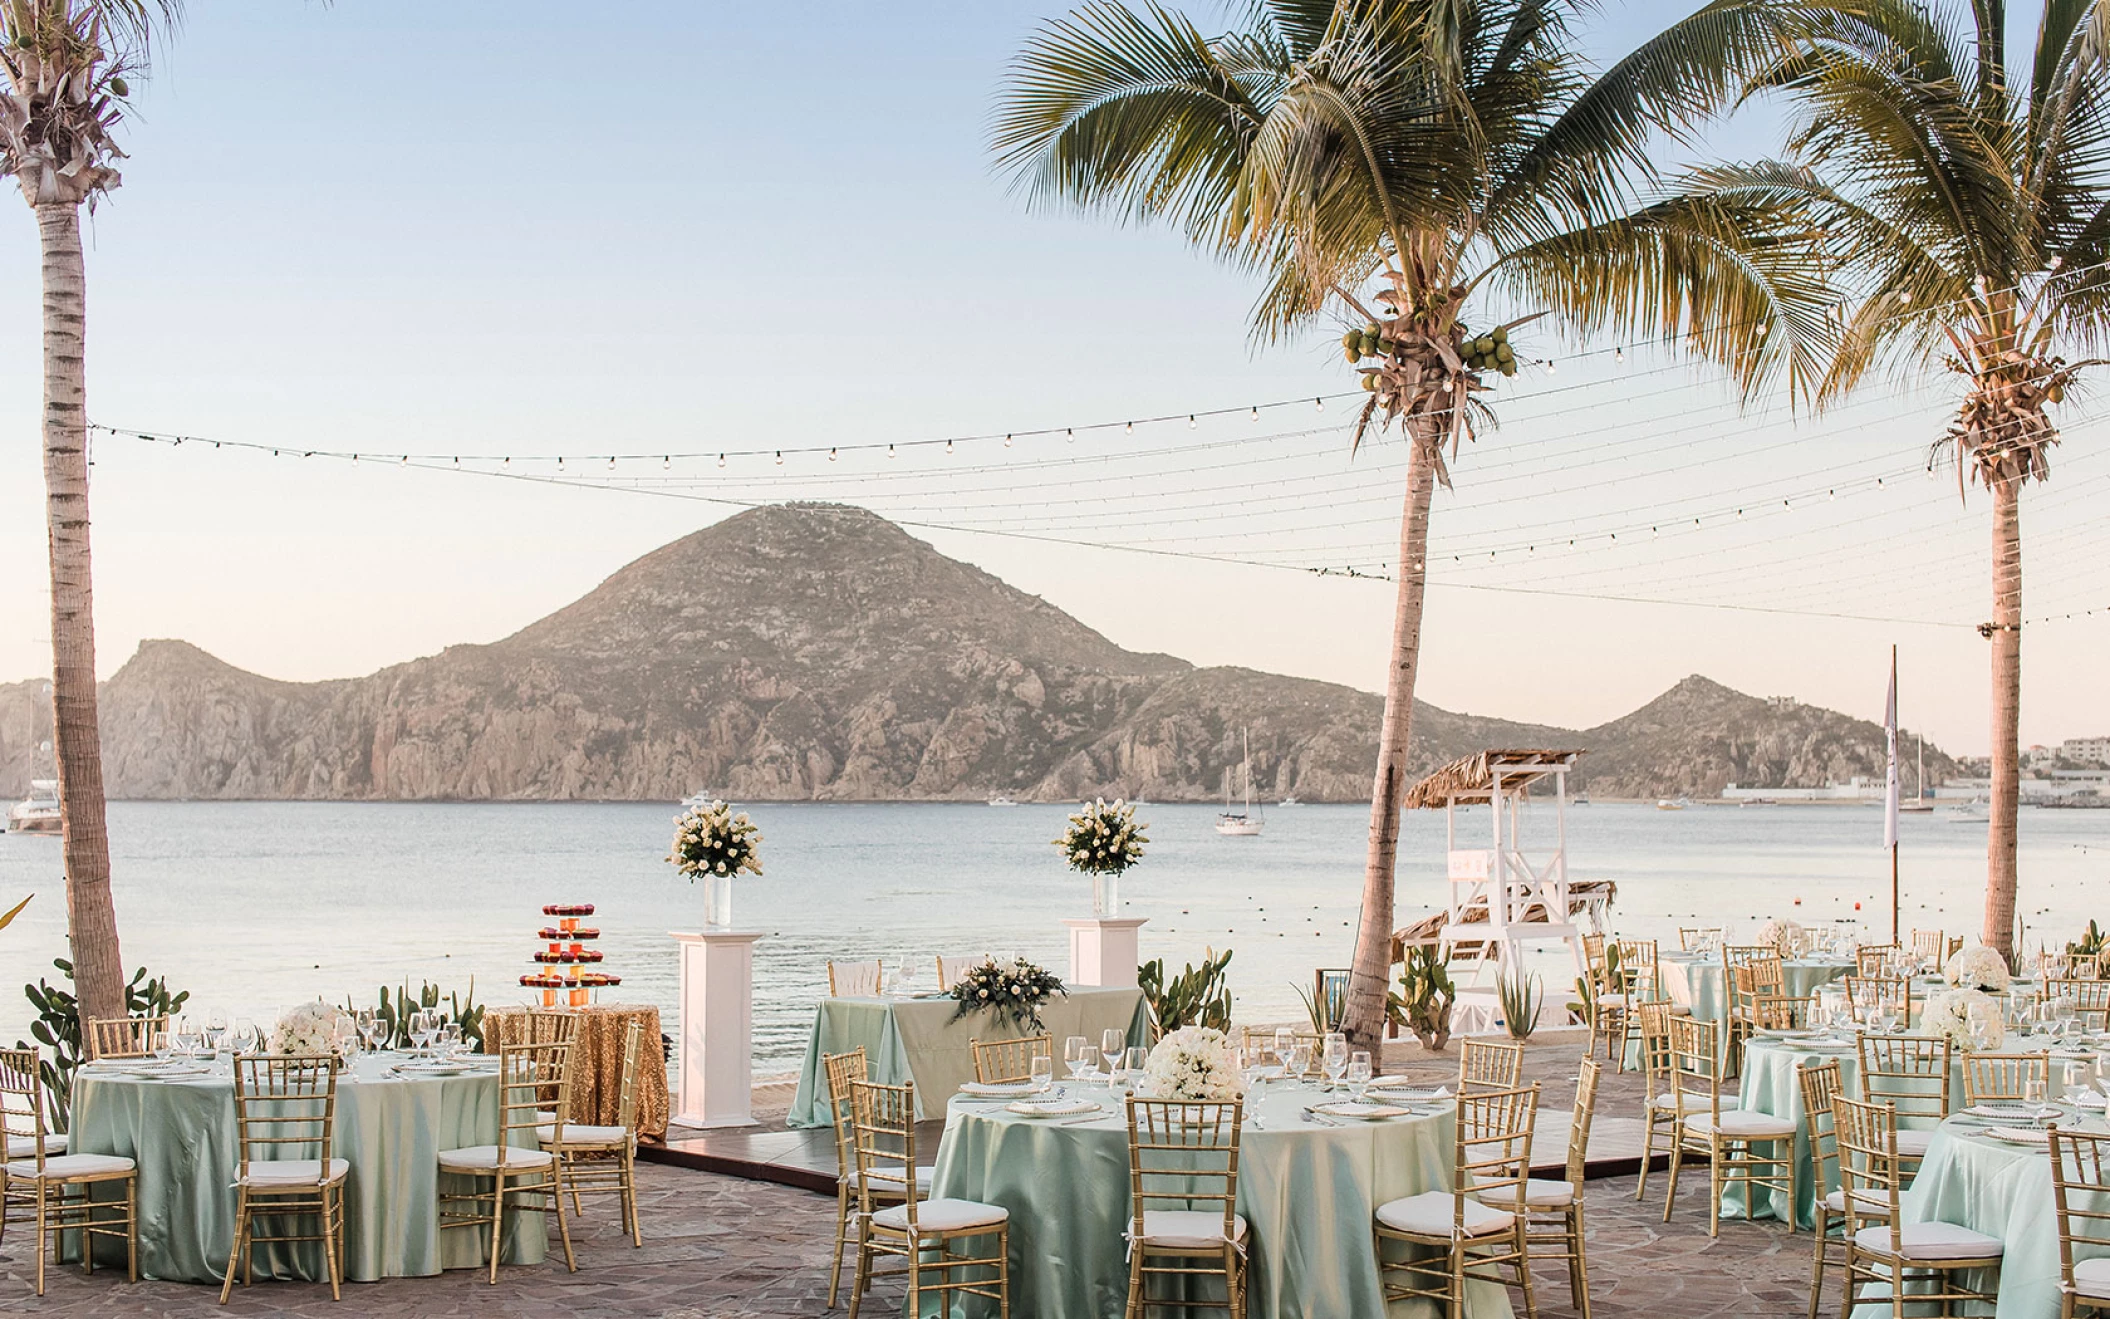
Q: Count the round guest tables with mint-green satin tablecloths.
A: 6